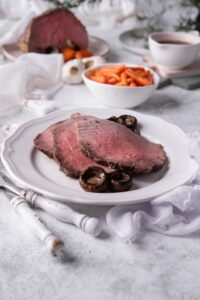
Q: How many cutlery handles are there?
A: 2